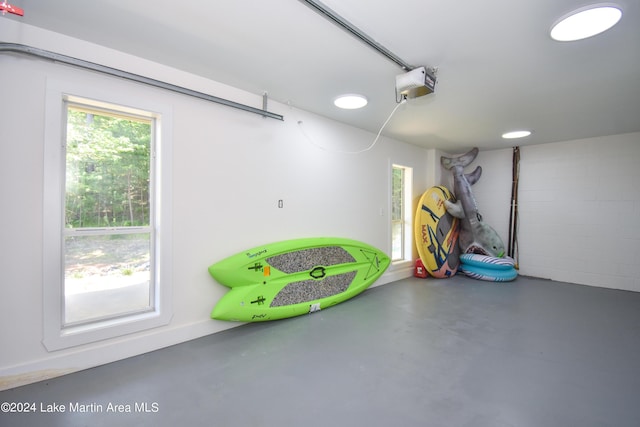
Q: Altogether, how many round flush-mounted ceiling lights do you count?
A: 3